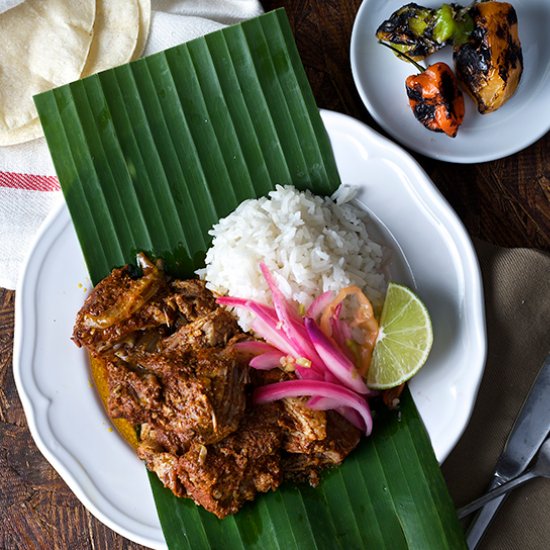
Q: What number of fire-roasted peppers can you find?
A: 3